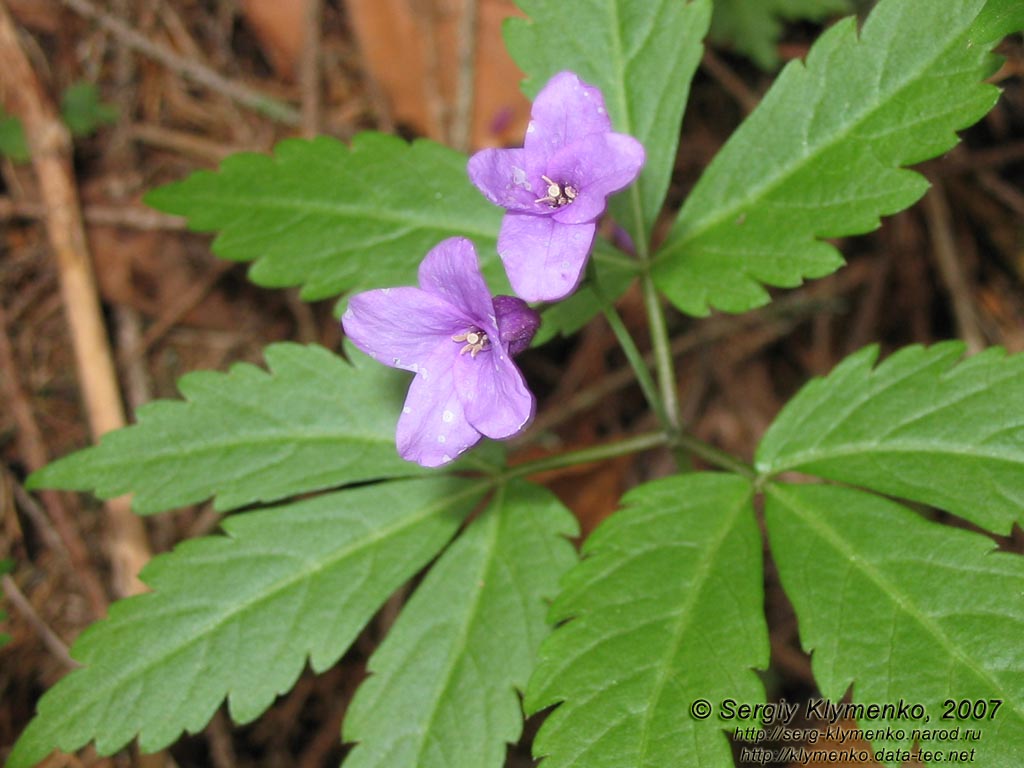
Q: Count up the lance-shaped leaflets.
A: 9